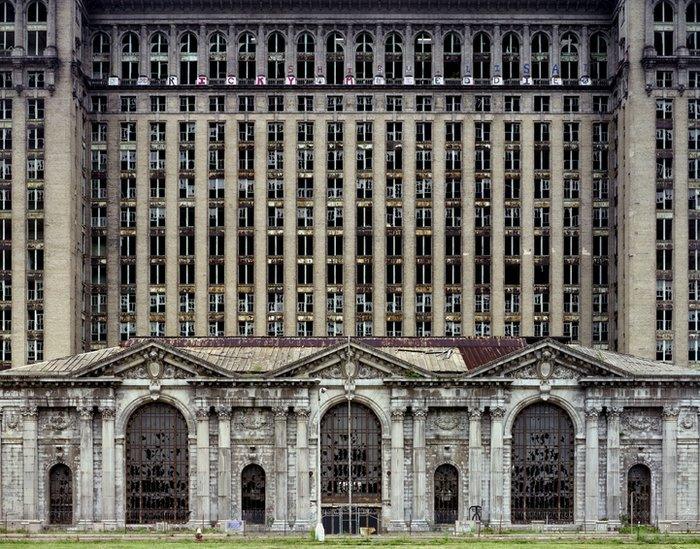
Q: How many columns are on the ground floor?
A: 14